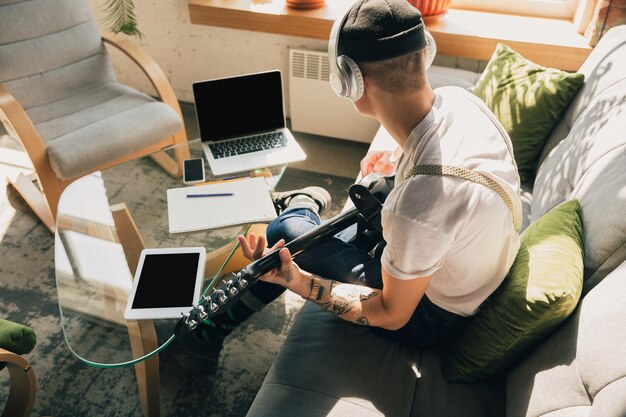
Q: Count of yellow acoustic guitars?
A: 0